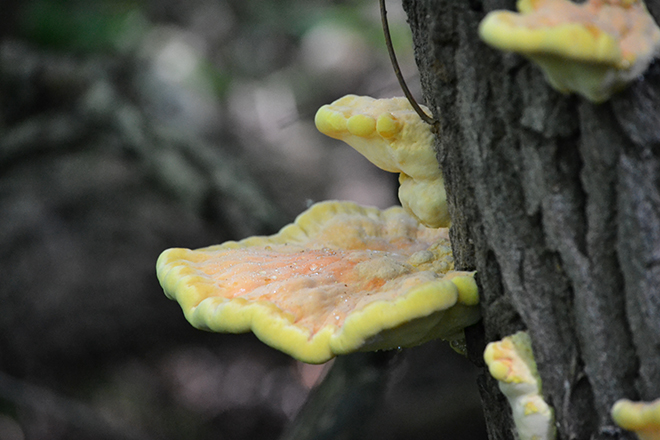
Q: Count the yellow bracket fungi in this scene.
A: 5